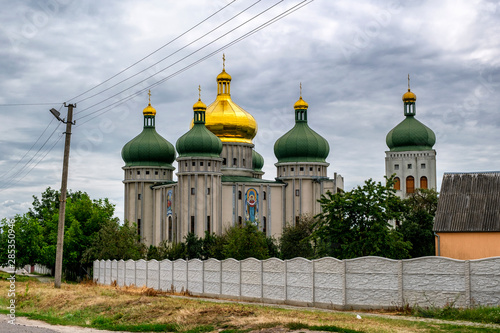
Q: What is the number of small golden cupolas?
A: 5